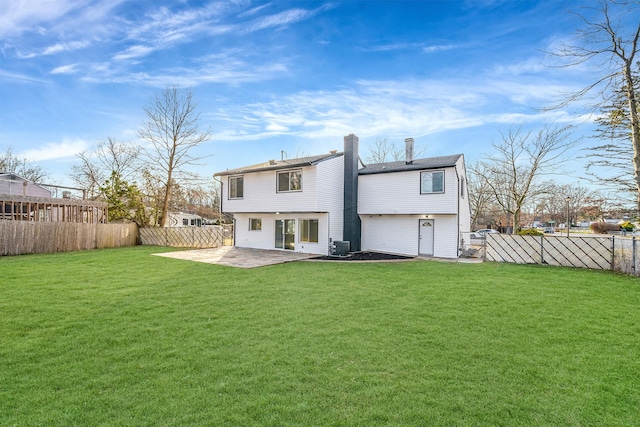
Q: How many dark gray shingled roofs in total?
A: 2